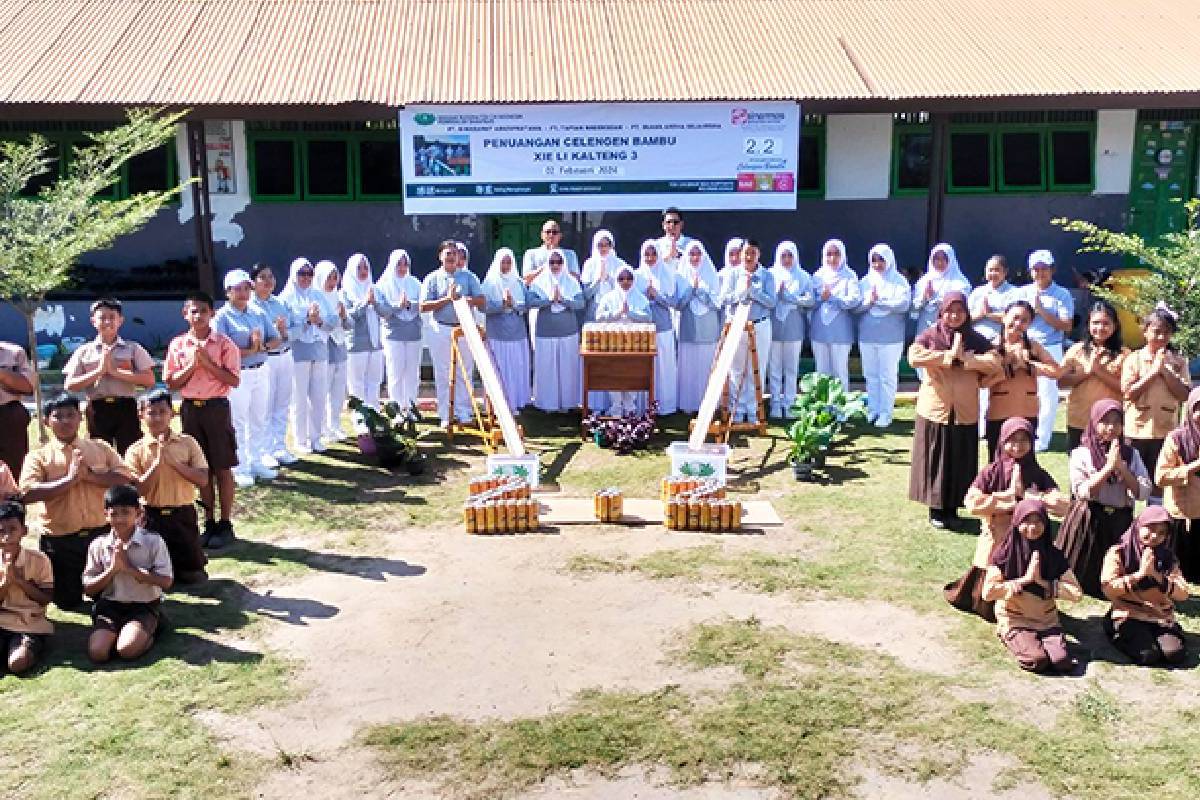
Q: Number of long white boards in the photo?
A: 2